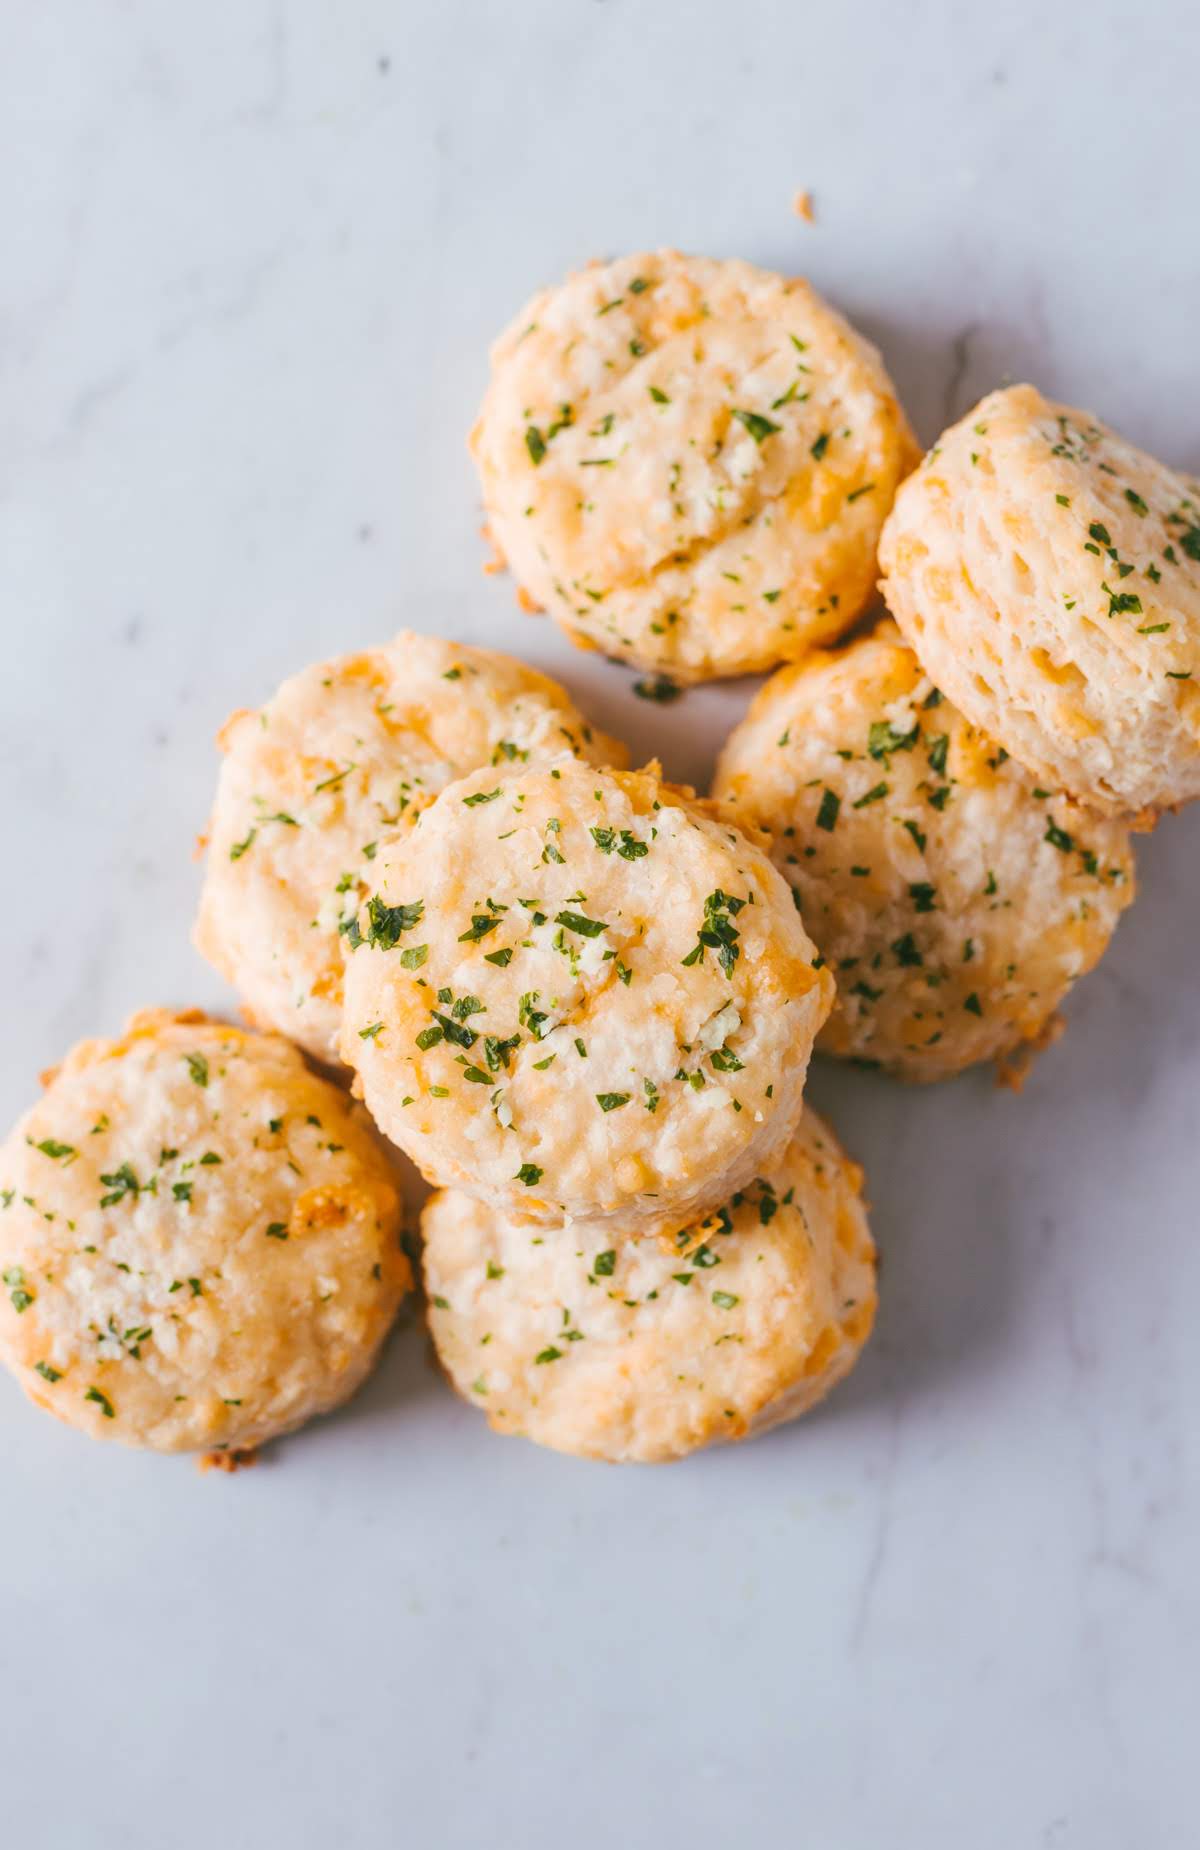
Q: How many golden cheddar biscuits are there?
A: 7